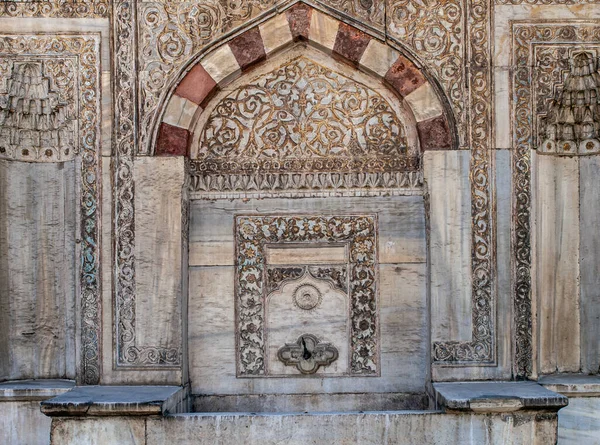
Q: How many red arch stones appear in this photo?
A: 7